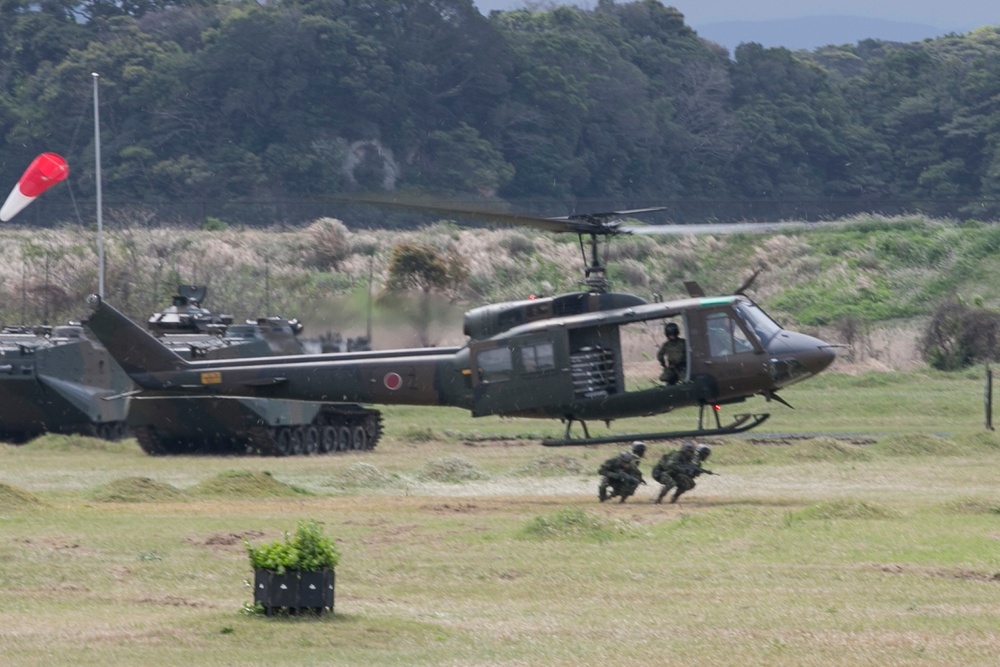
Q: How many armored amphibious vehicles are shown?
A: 2